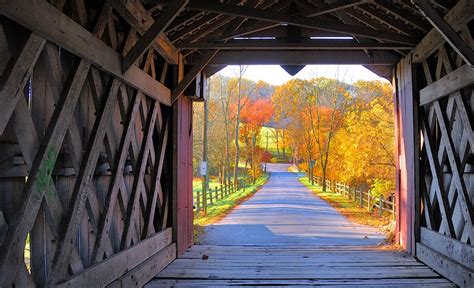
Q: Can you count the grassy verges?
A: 2